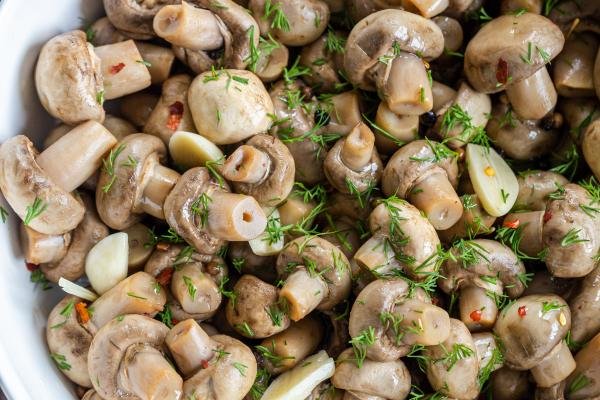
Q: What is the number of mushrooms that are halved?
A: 0